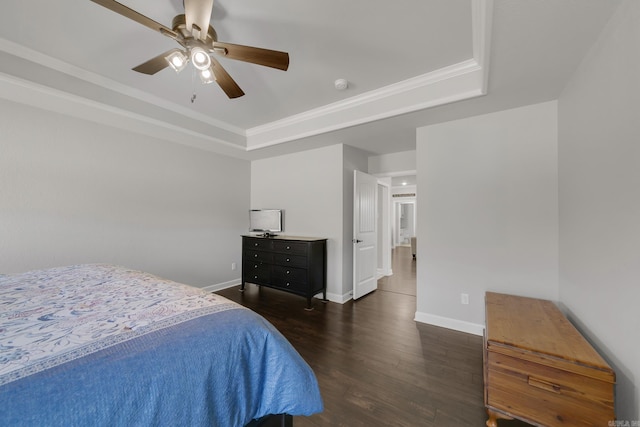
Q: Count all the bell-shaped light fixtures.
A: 3